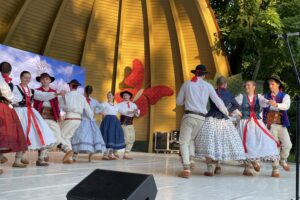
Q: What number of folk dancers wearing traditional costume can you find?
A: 11